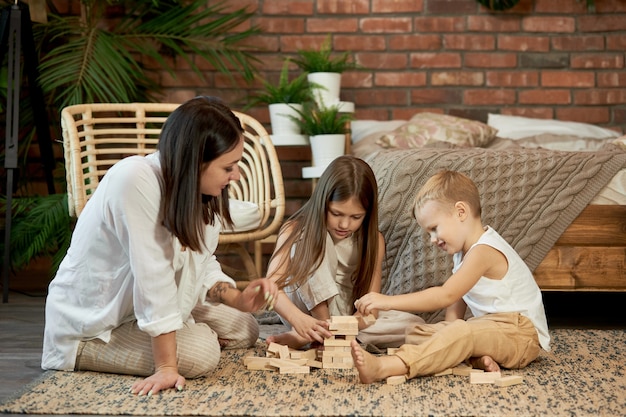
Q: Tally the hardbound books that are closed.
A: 0